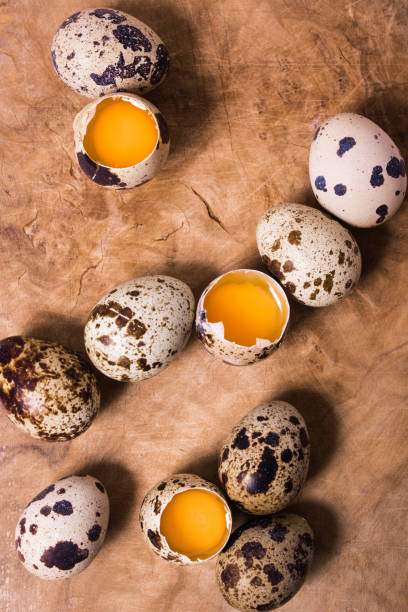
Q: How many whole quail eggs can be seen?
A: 8